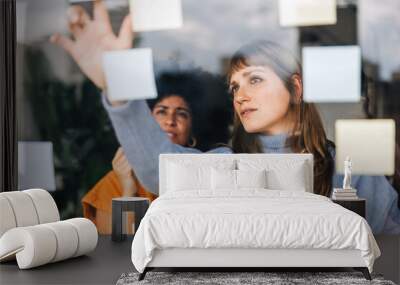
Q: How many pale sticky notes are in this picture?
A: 6